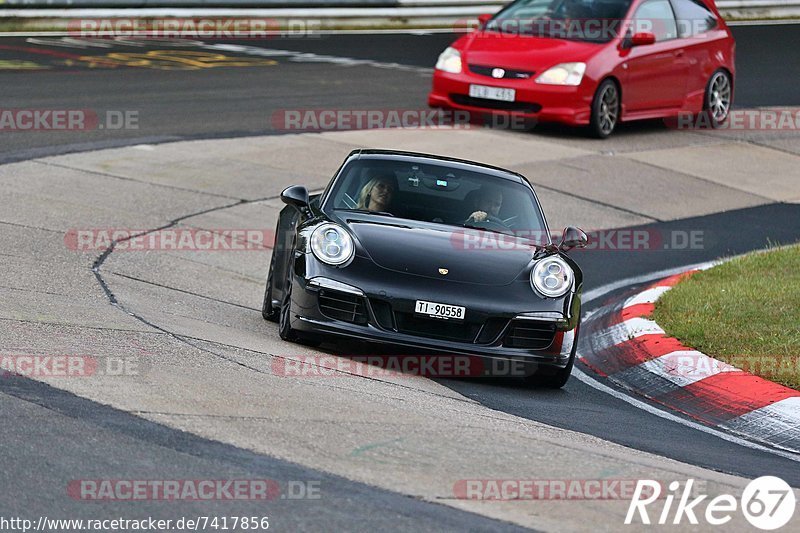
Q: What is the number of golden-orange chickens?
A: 0